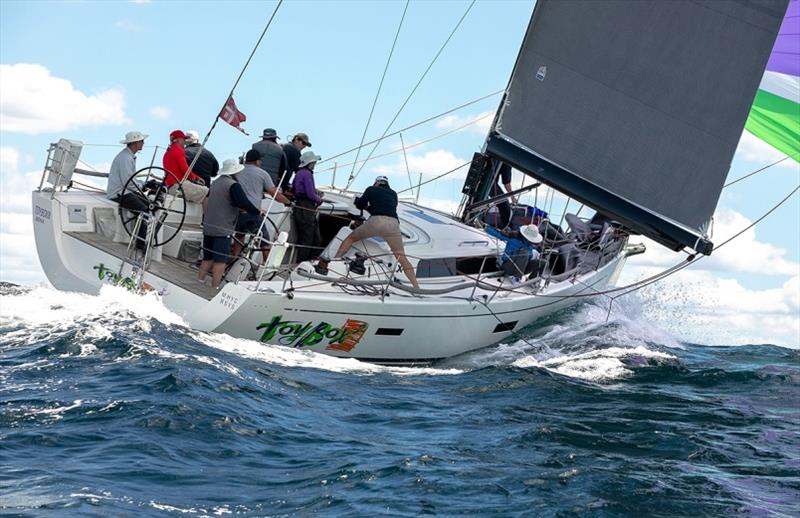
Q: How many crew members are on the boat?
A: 11